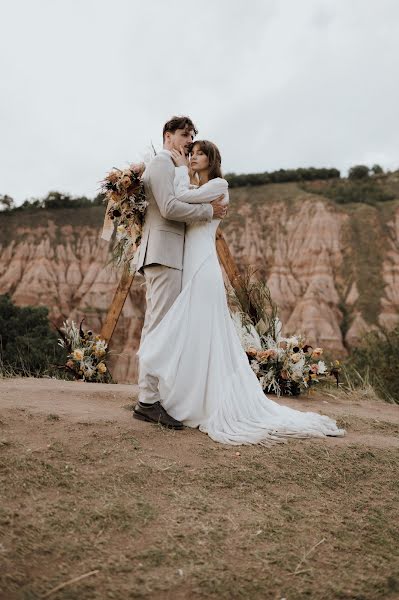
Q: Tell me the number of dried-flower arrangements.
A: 3